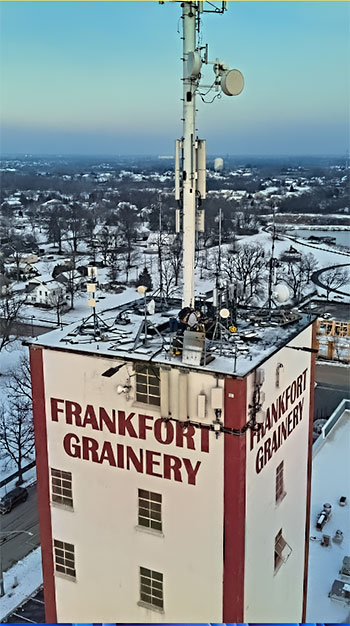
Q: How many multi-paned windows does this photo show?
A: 7